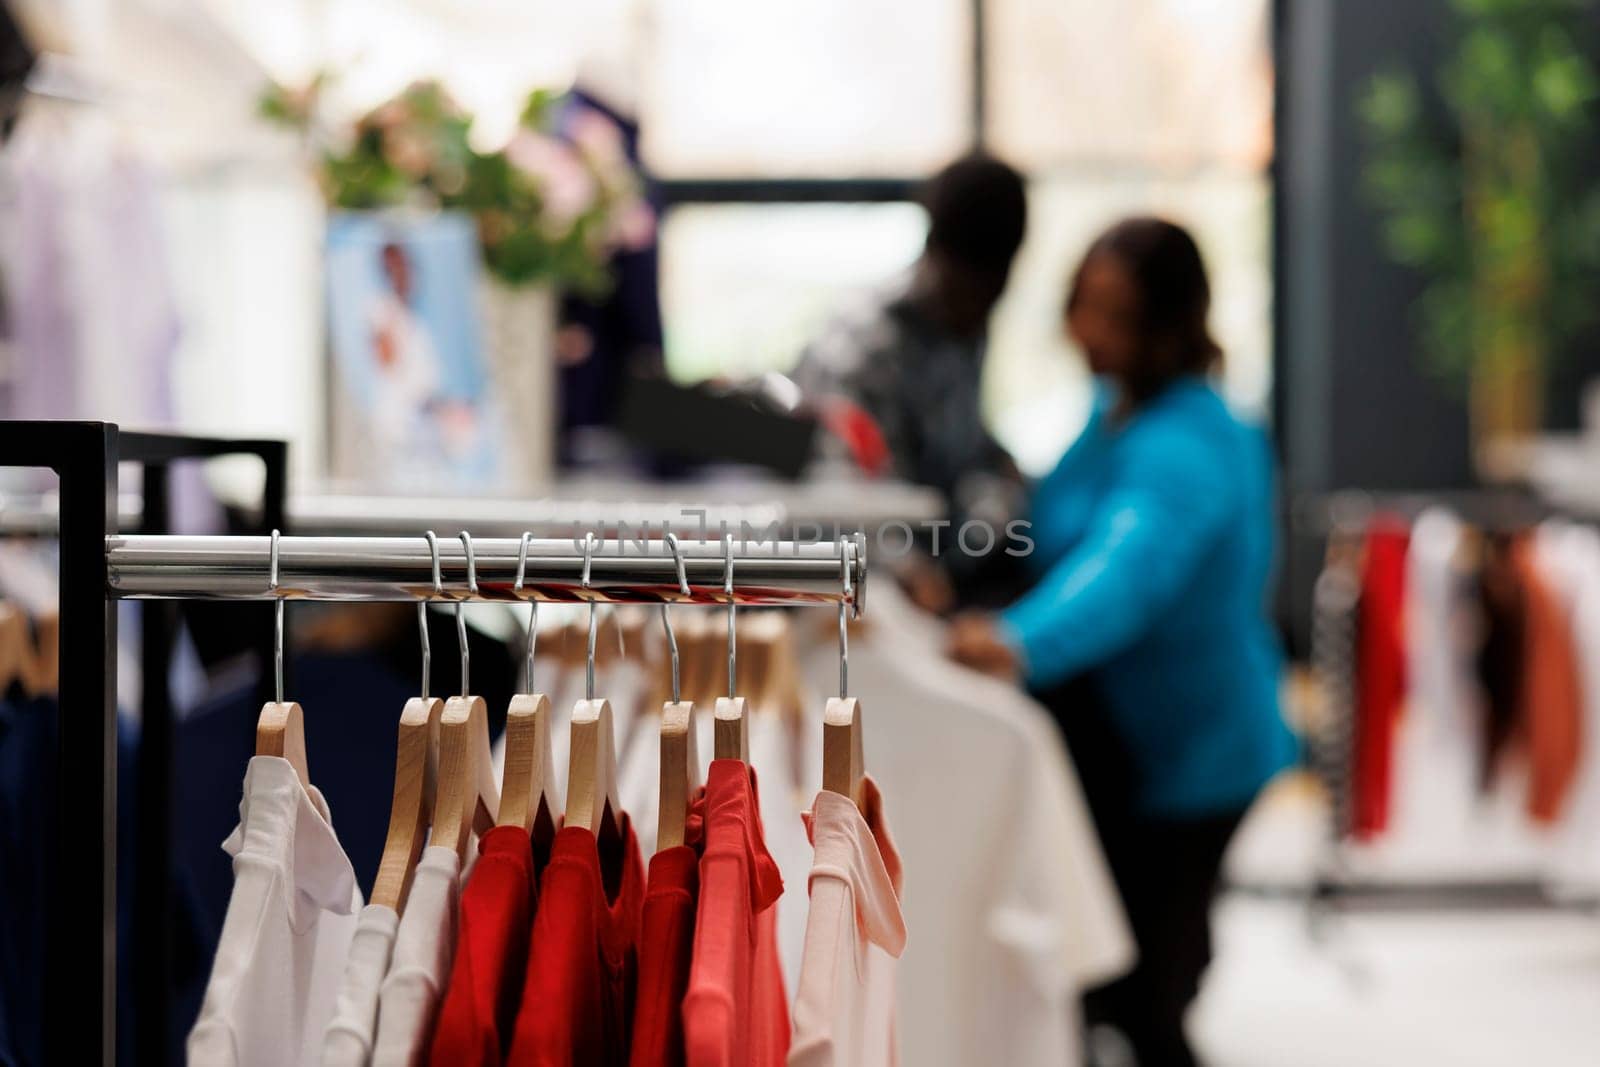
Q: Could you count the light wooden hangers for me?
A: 8